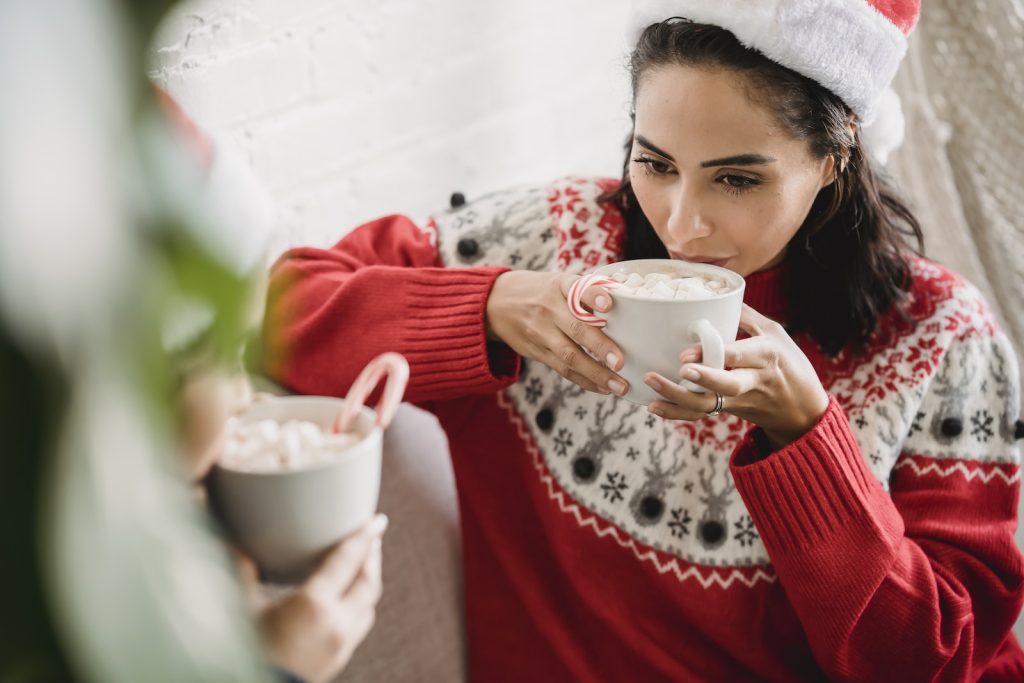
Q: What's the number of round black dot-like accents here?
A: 8